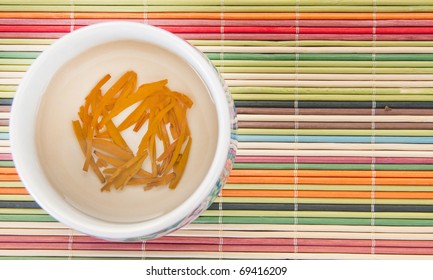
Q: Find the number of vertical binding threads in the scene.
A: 5